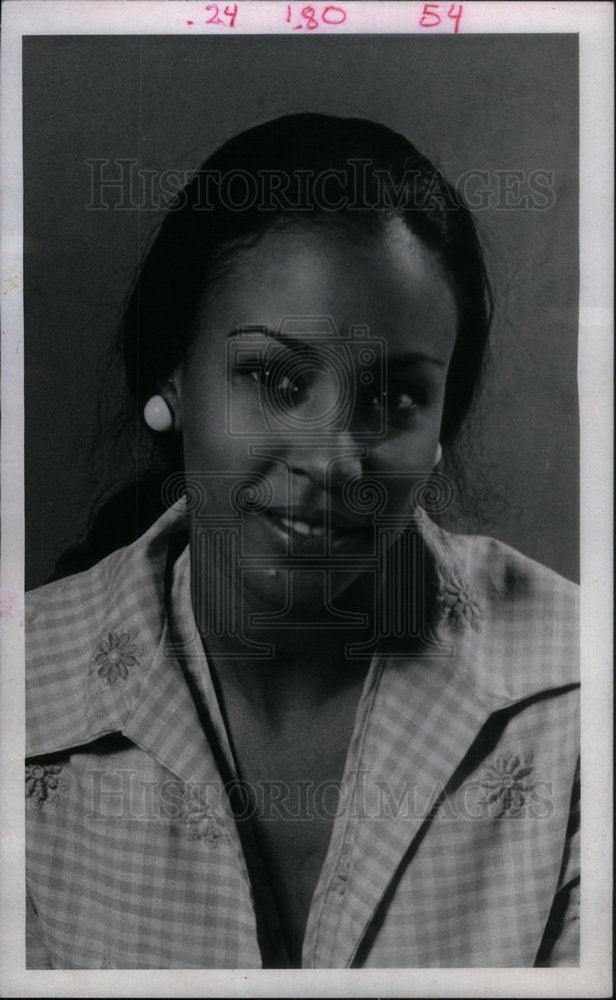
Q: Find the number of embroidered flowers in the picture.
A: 5